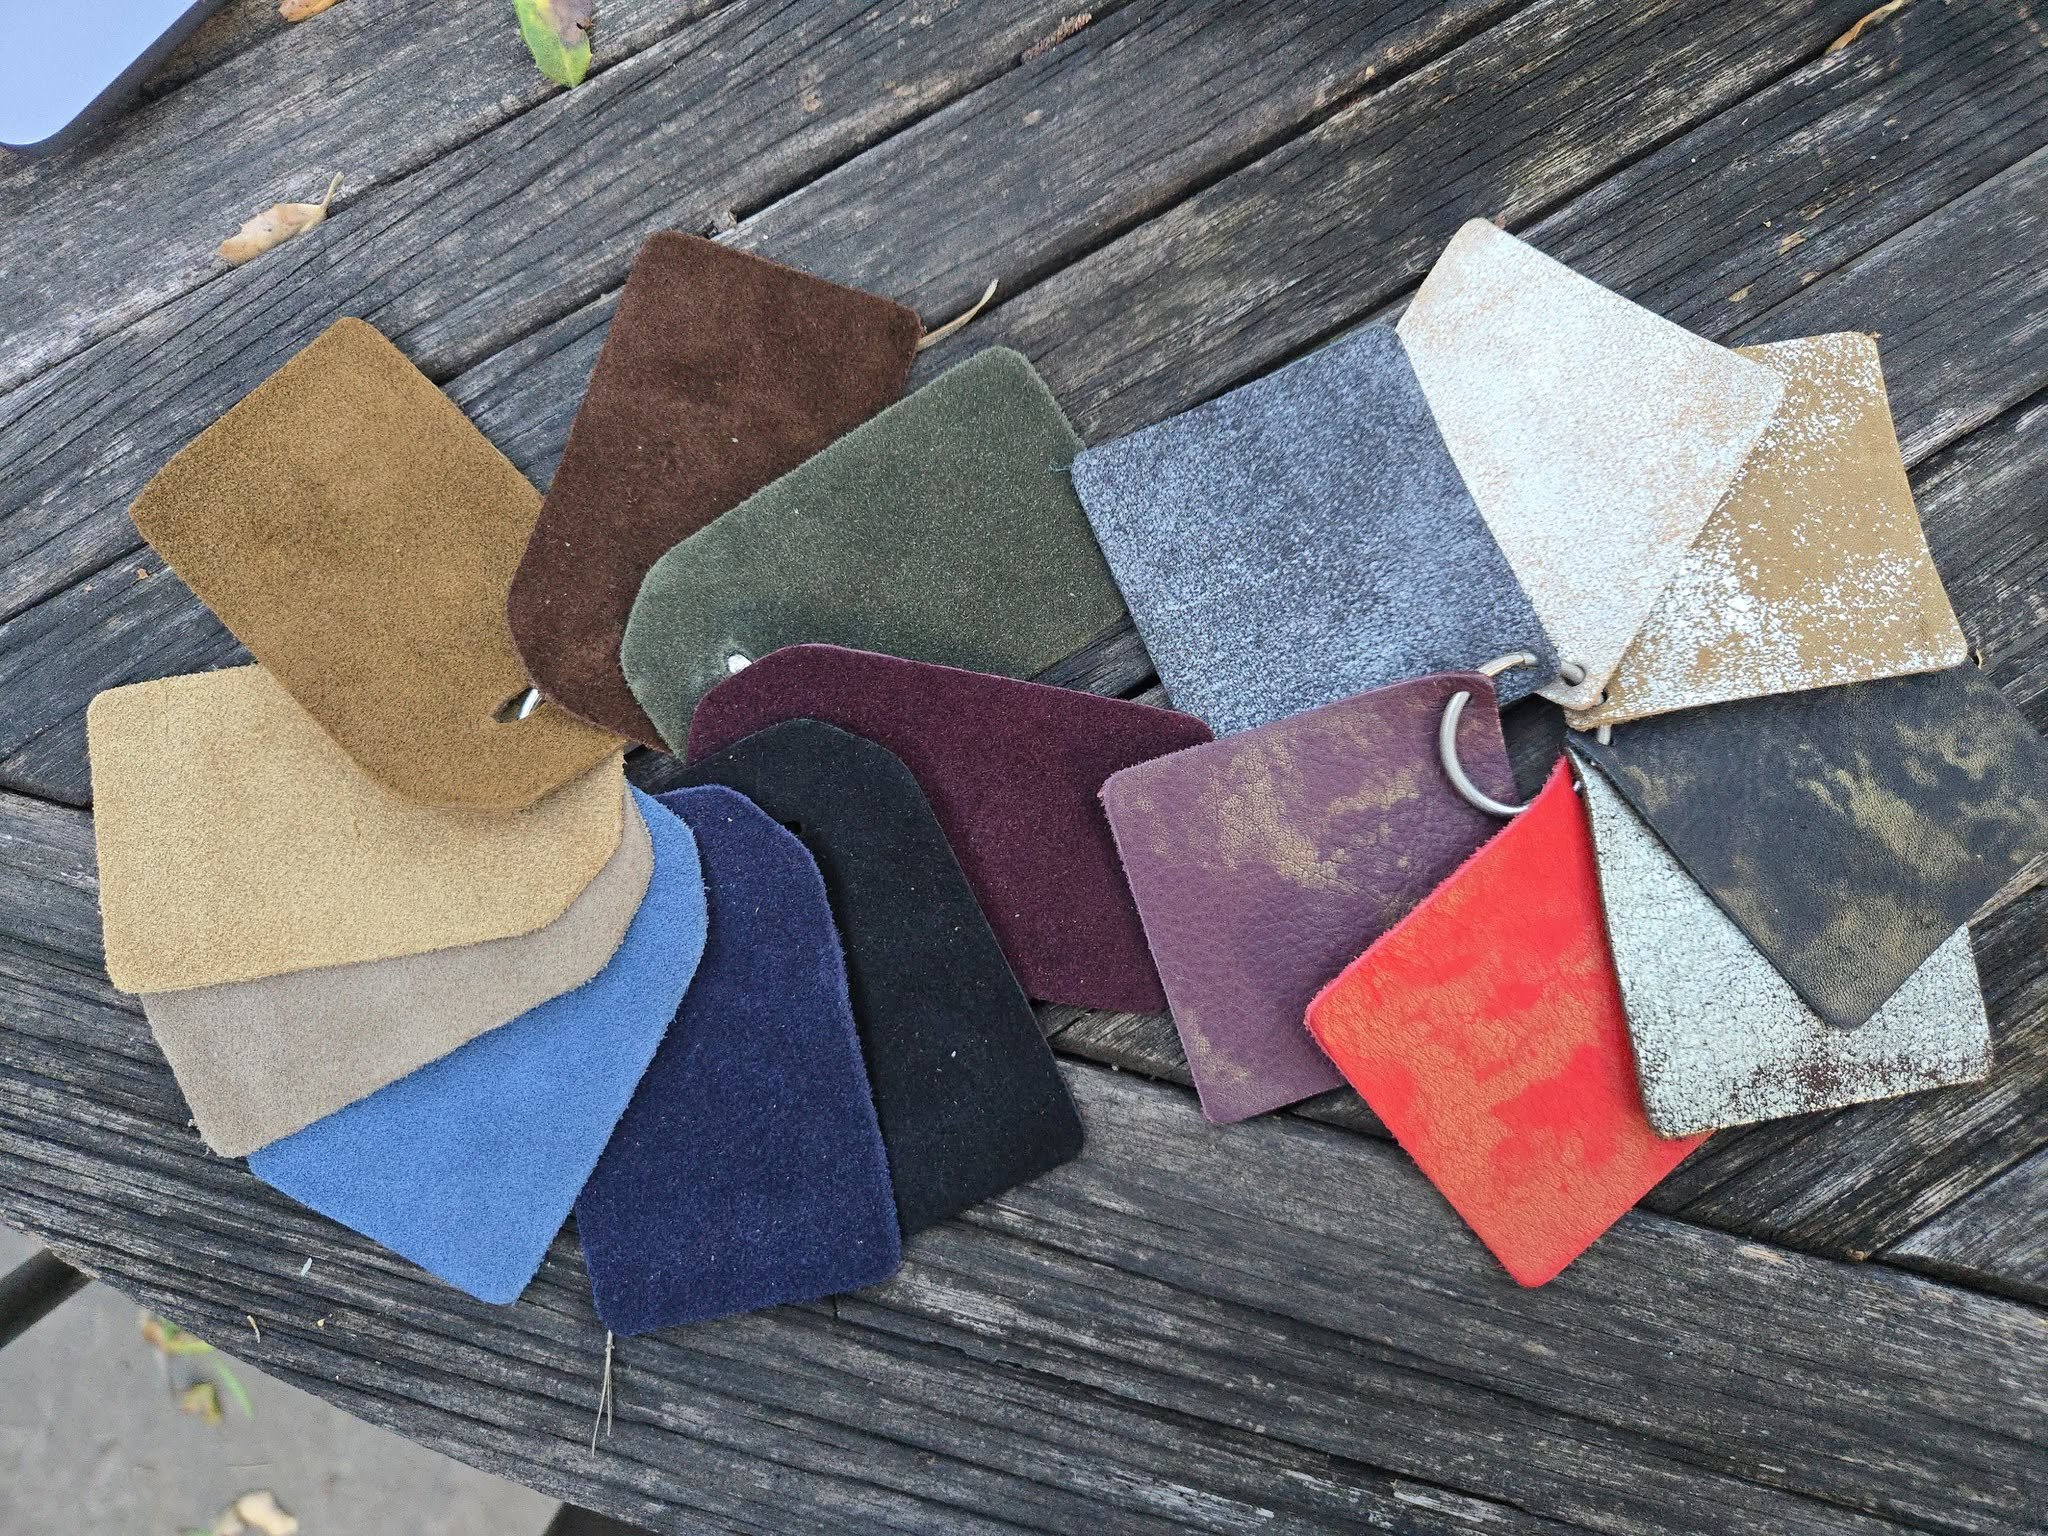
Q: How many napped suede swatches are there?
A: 9